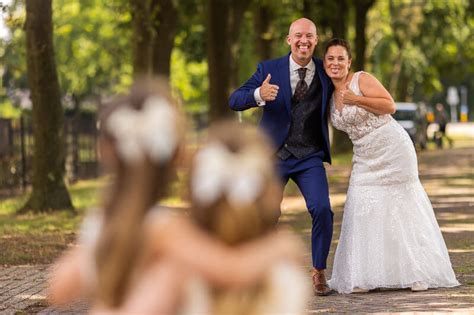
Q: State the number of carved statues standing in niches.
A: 0